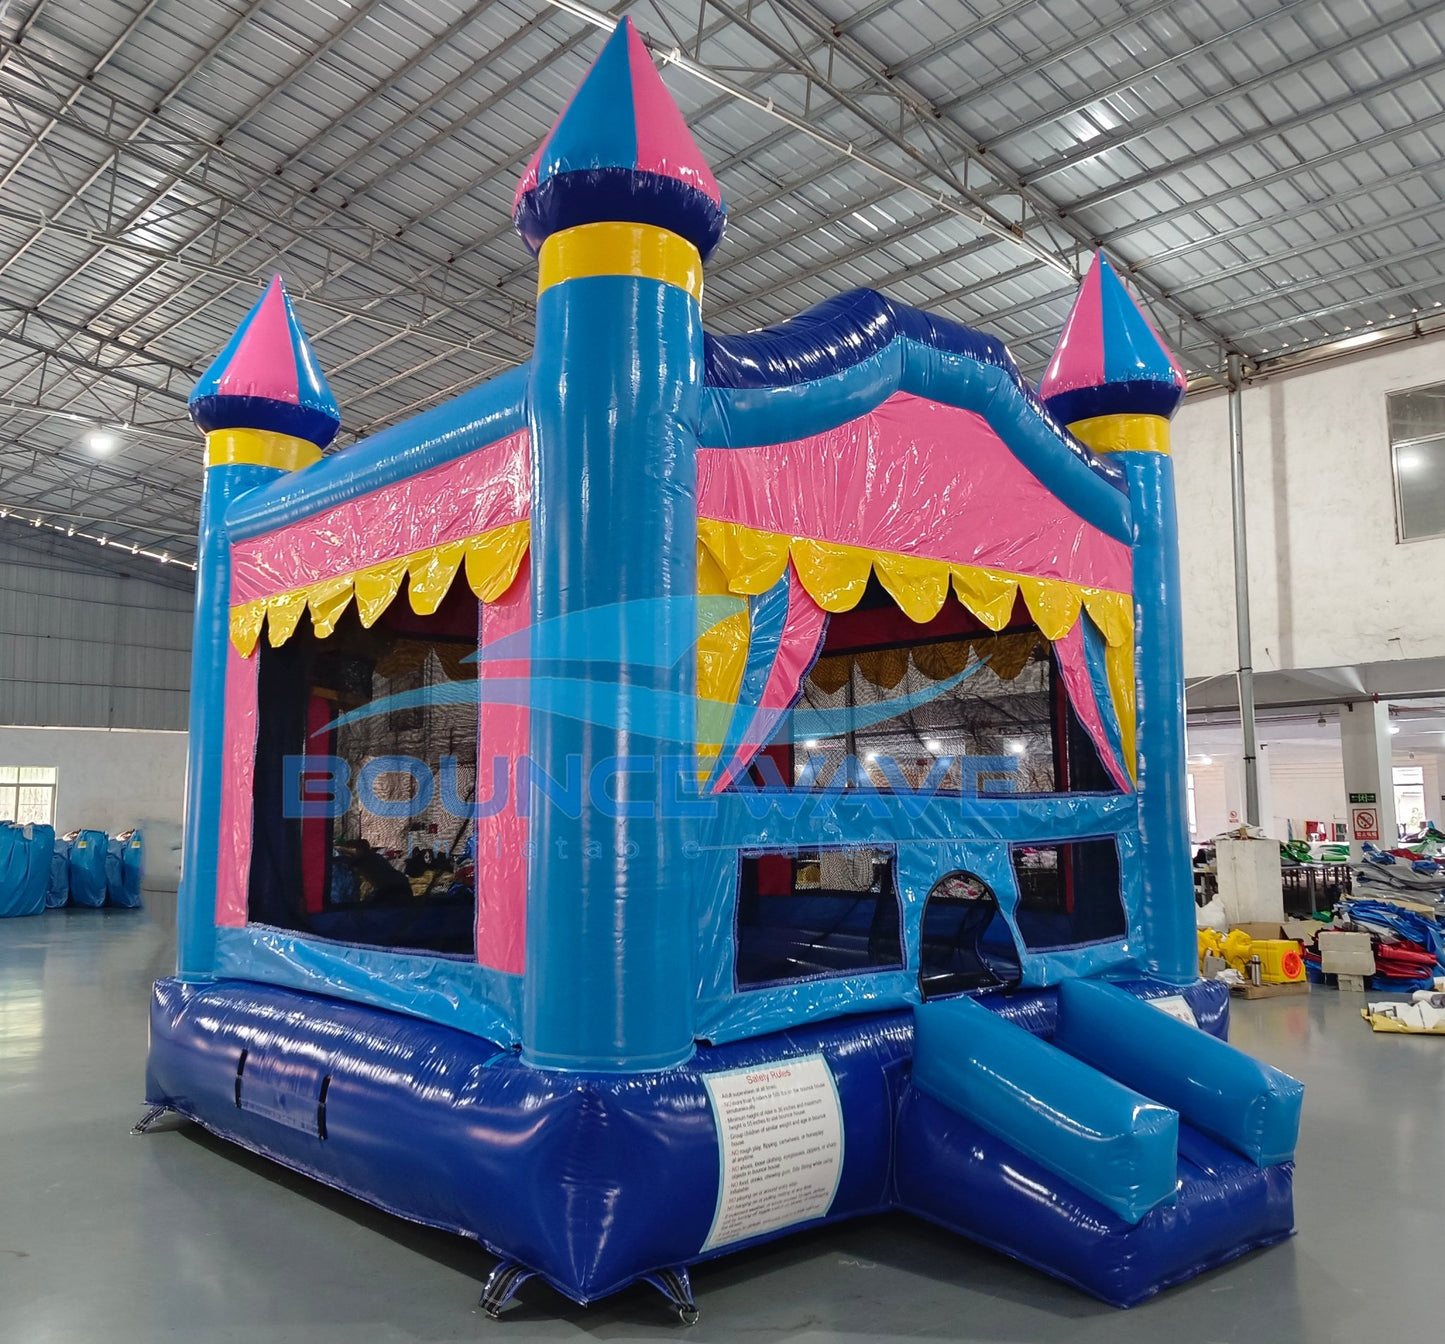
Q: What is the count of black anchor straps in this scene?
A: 3